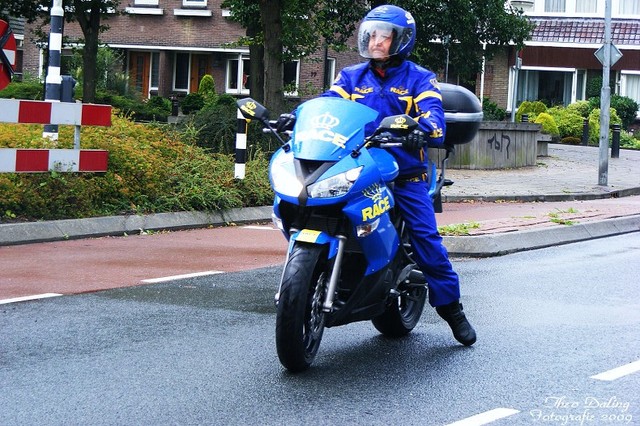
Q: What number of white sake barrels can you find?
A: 0